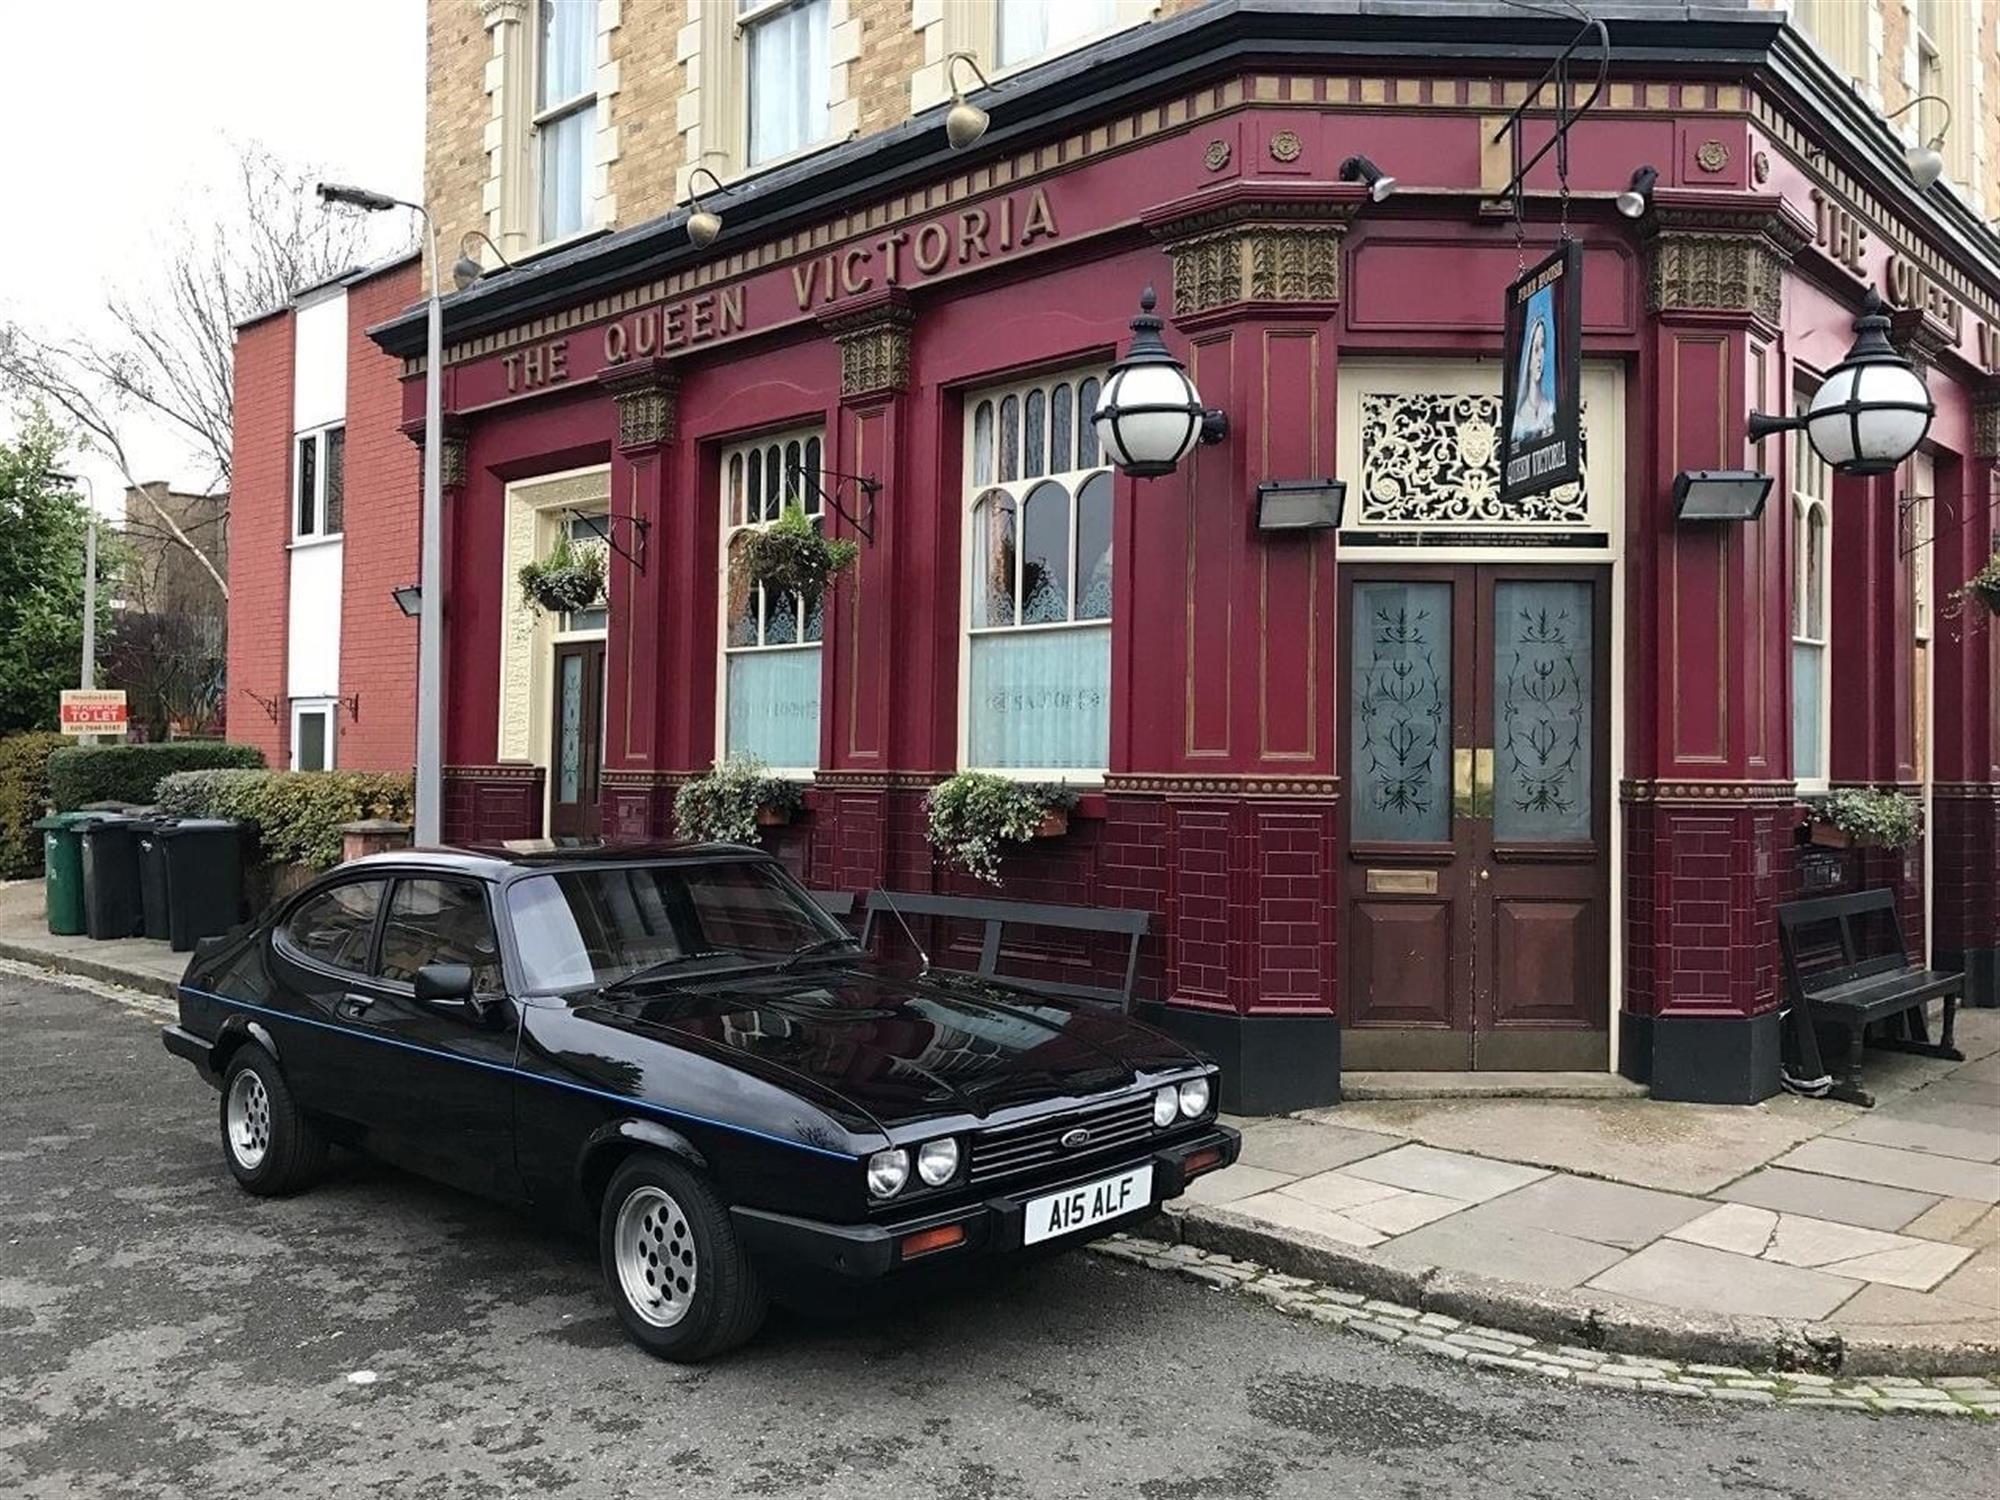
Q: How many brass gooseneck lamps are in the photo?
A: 4